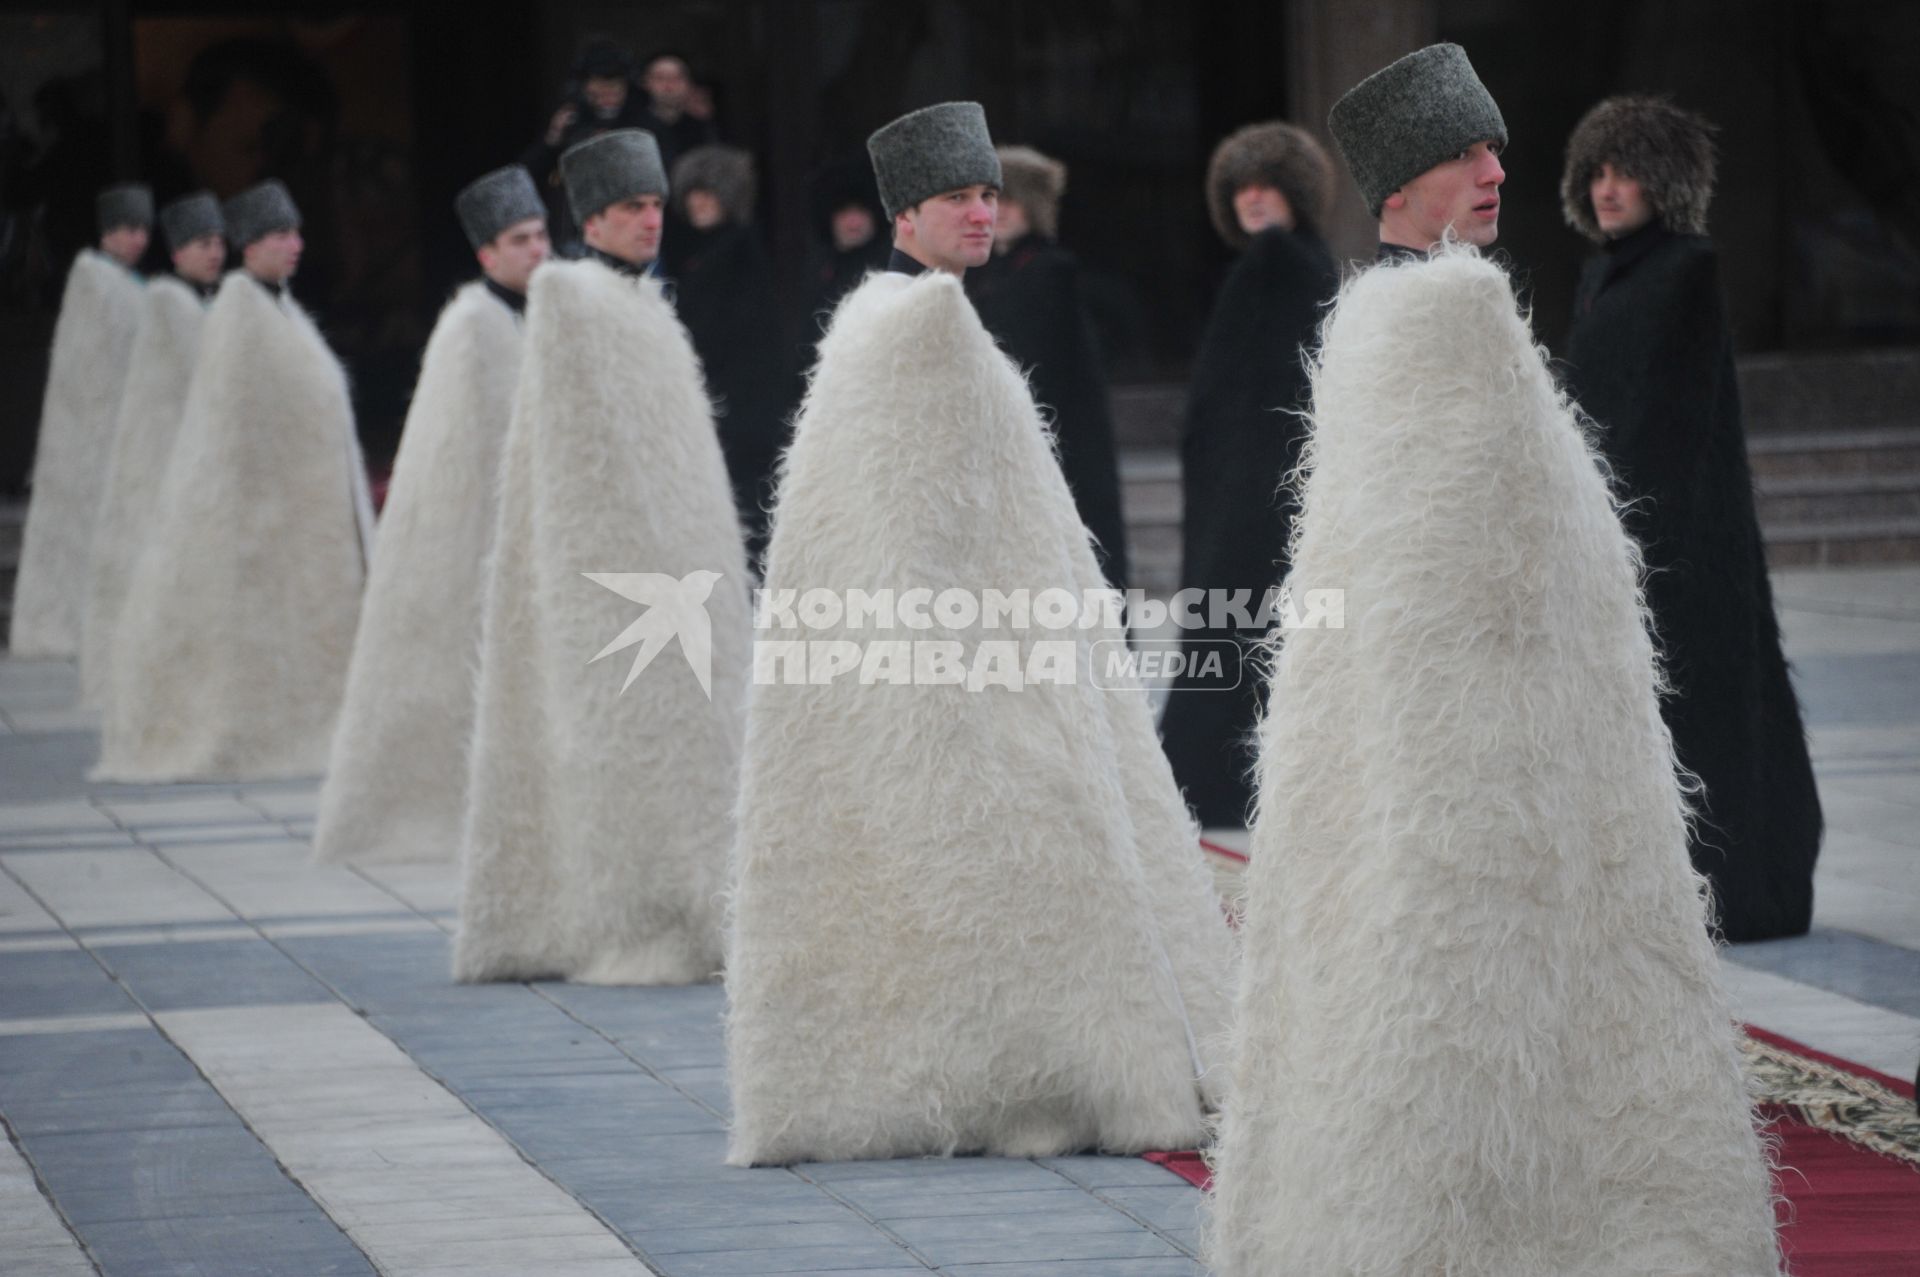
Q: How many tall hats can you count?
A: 7